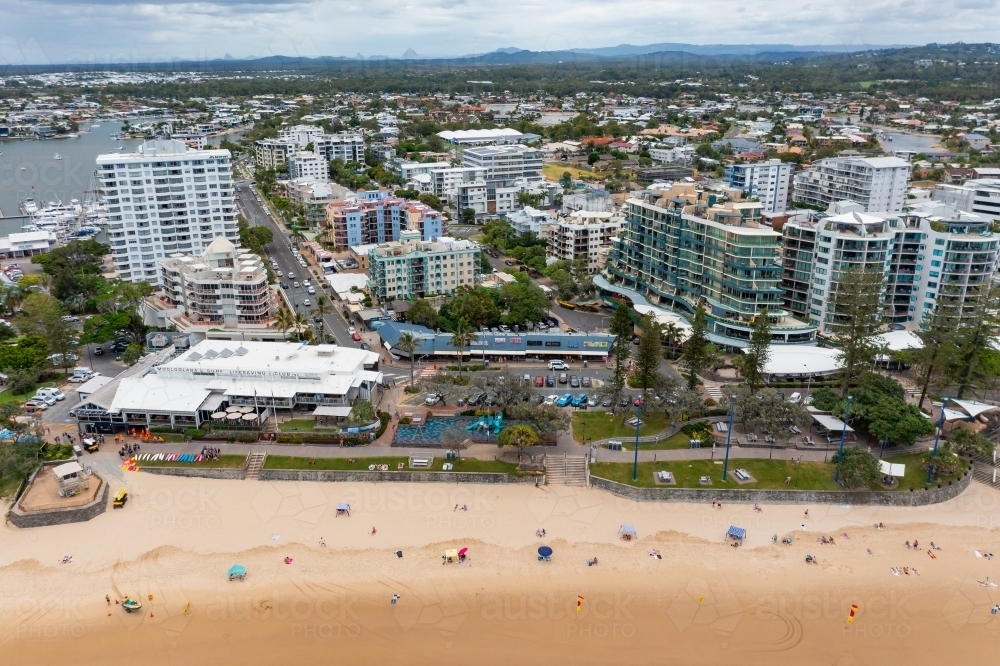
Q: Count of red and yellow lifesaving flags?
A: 2